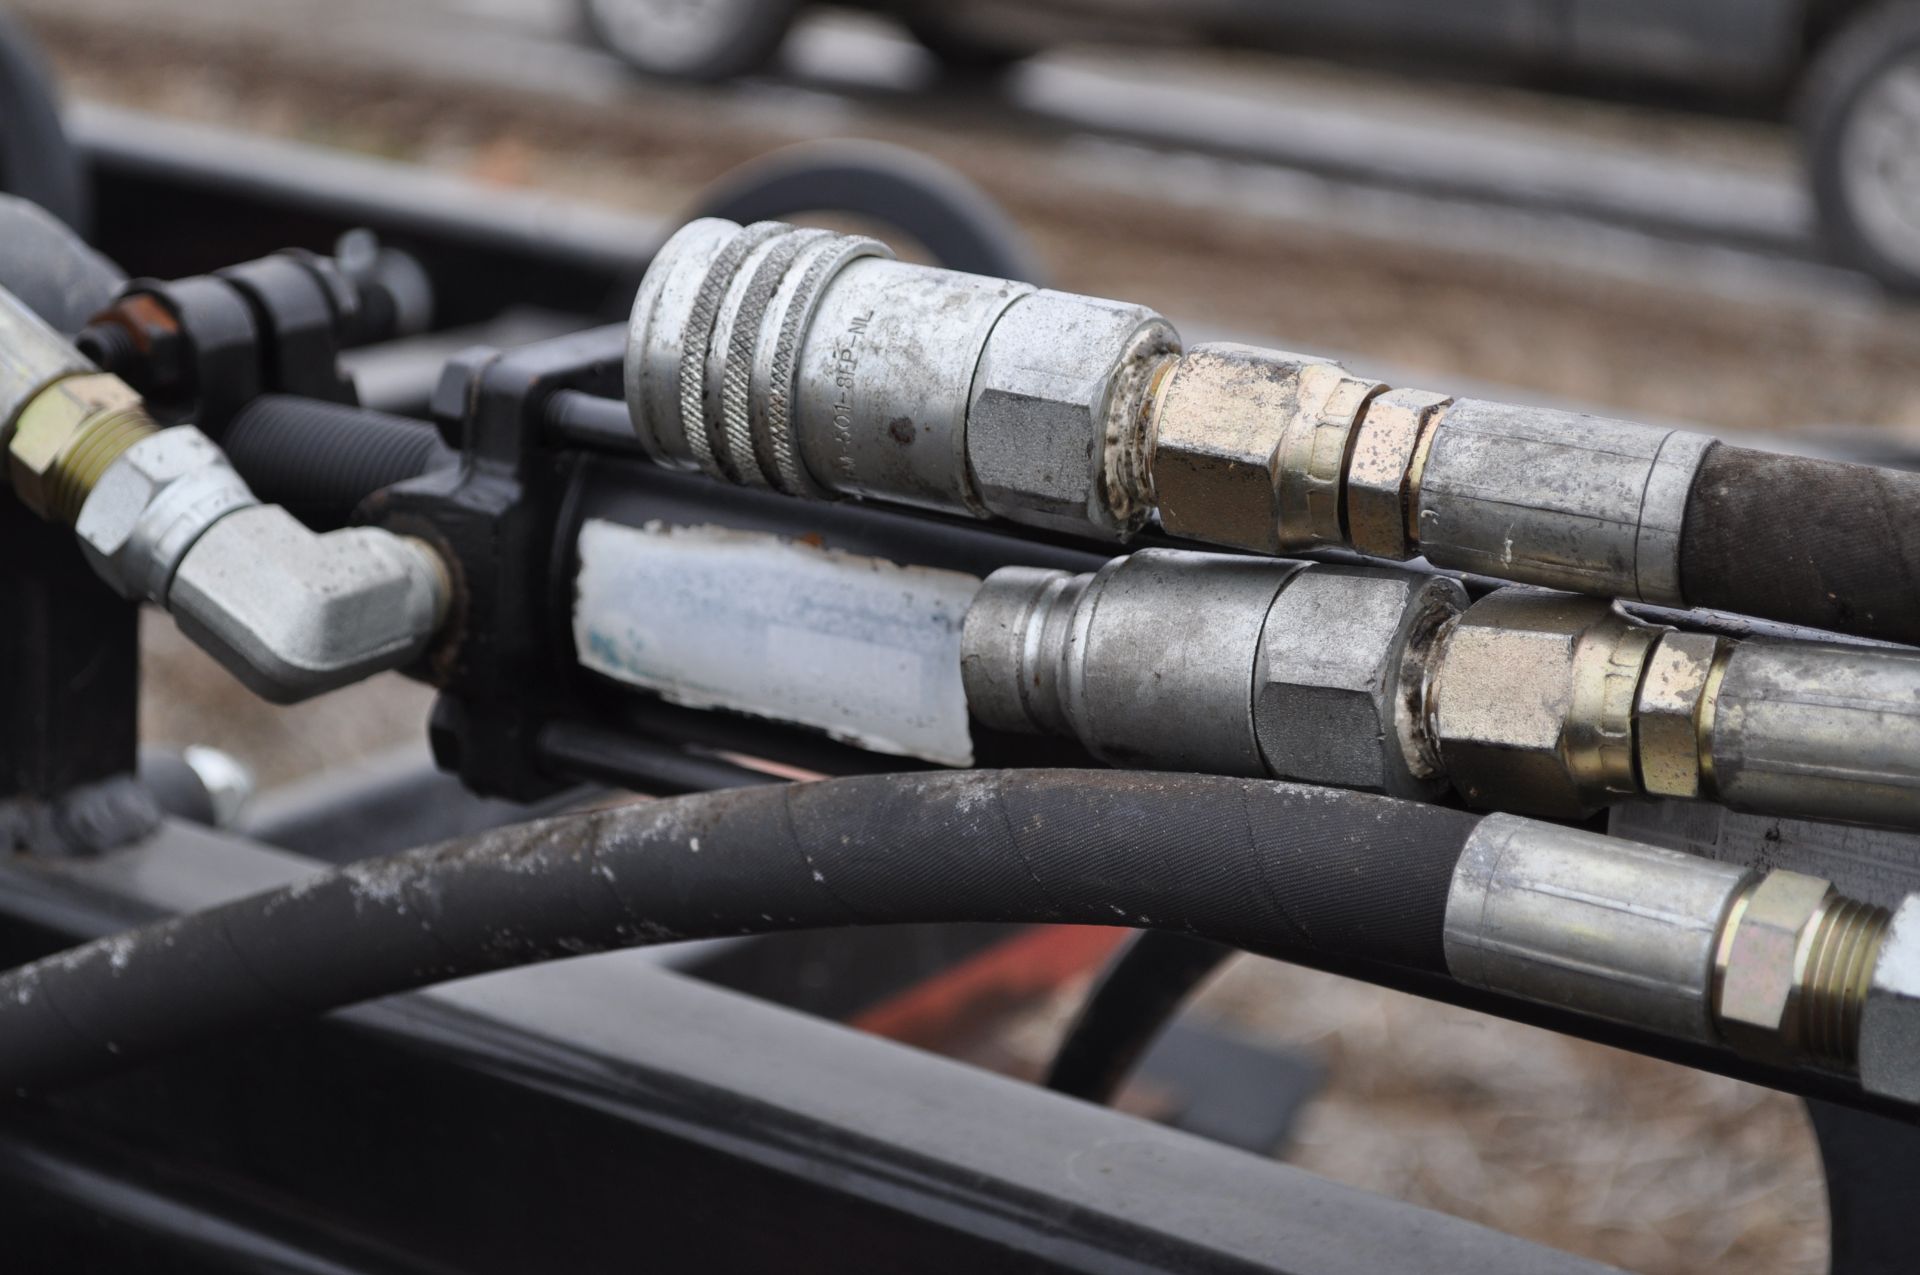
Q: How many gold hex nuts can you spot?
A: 6